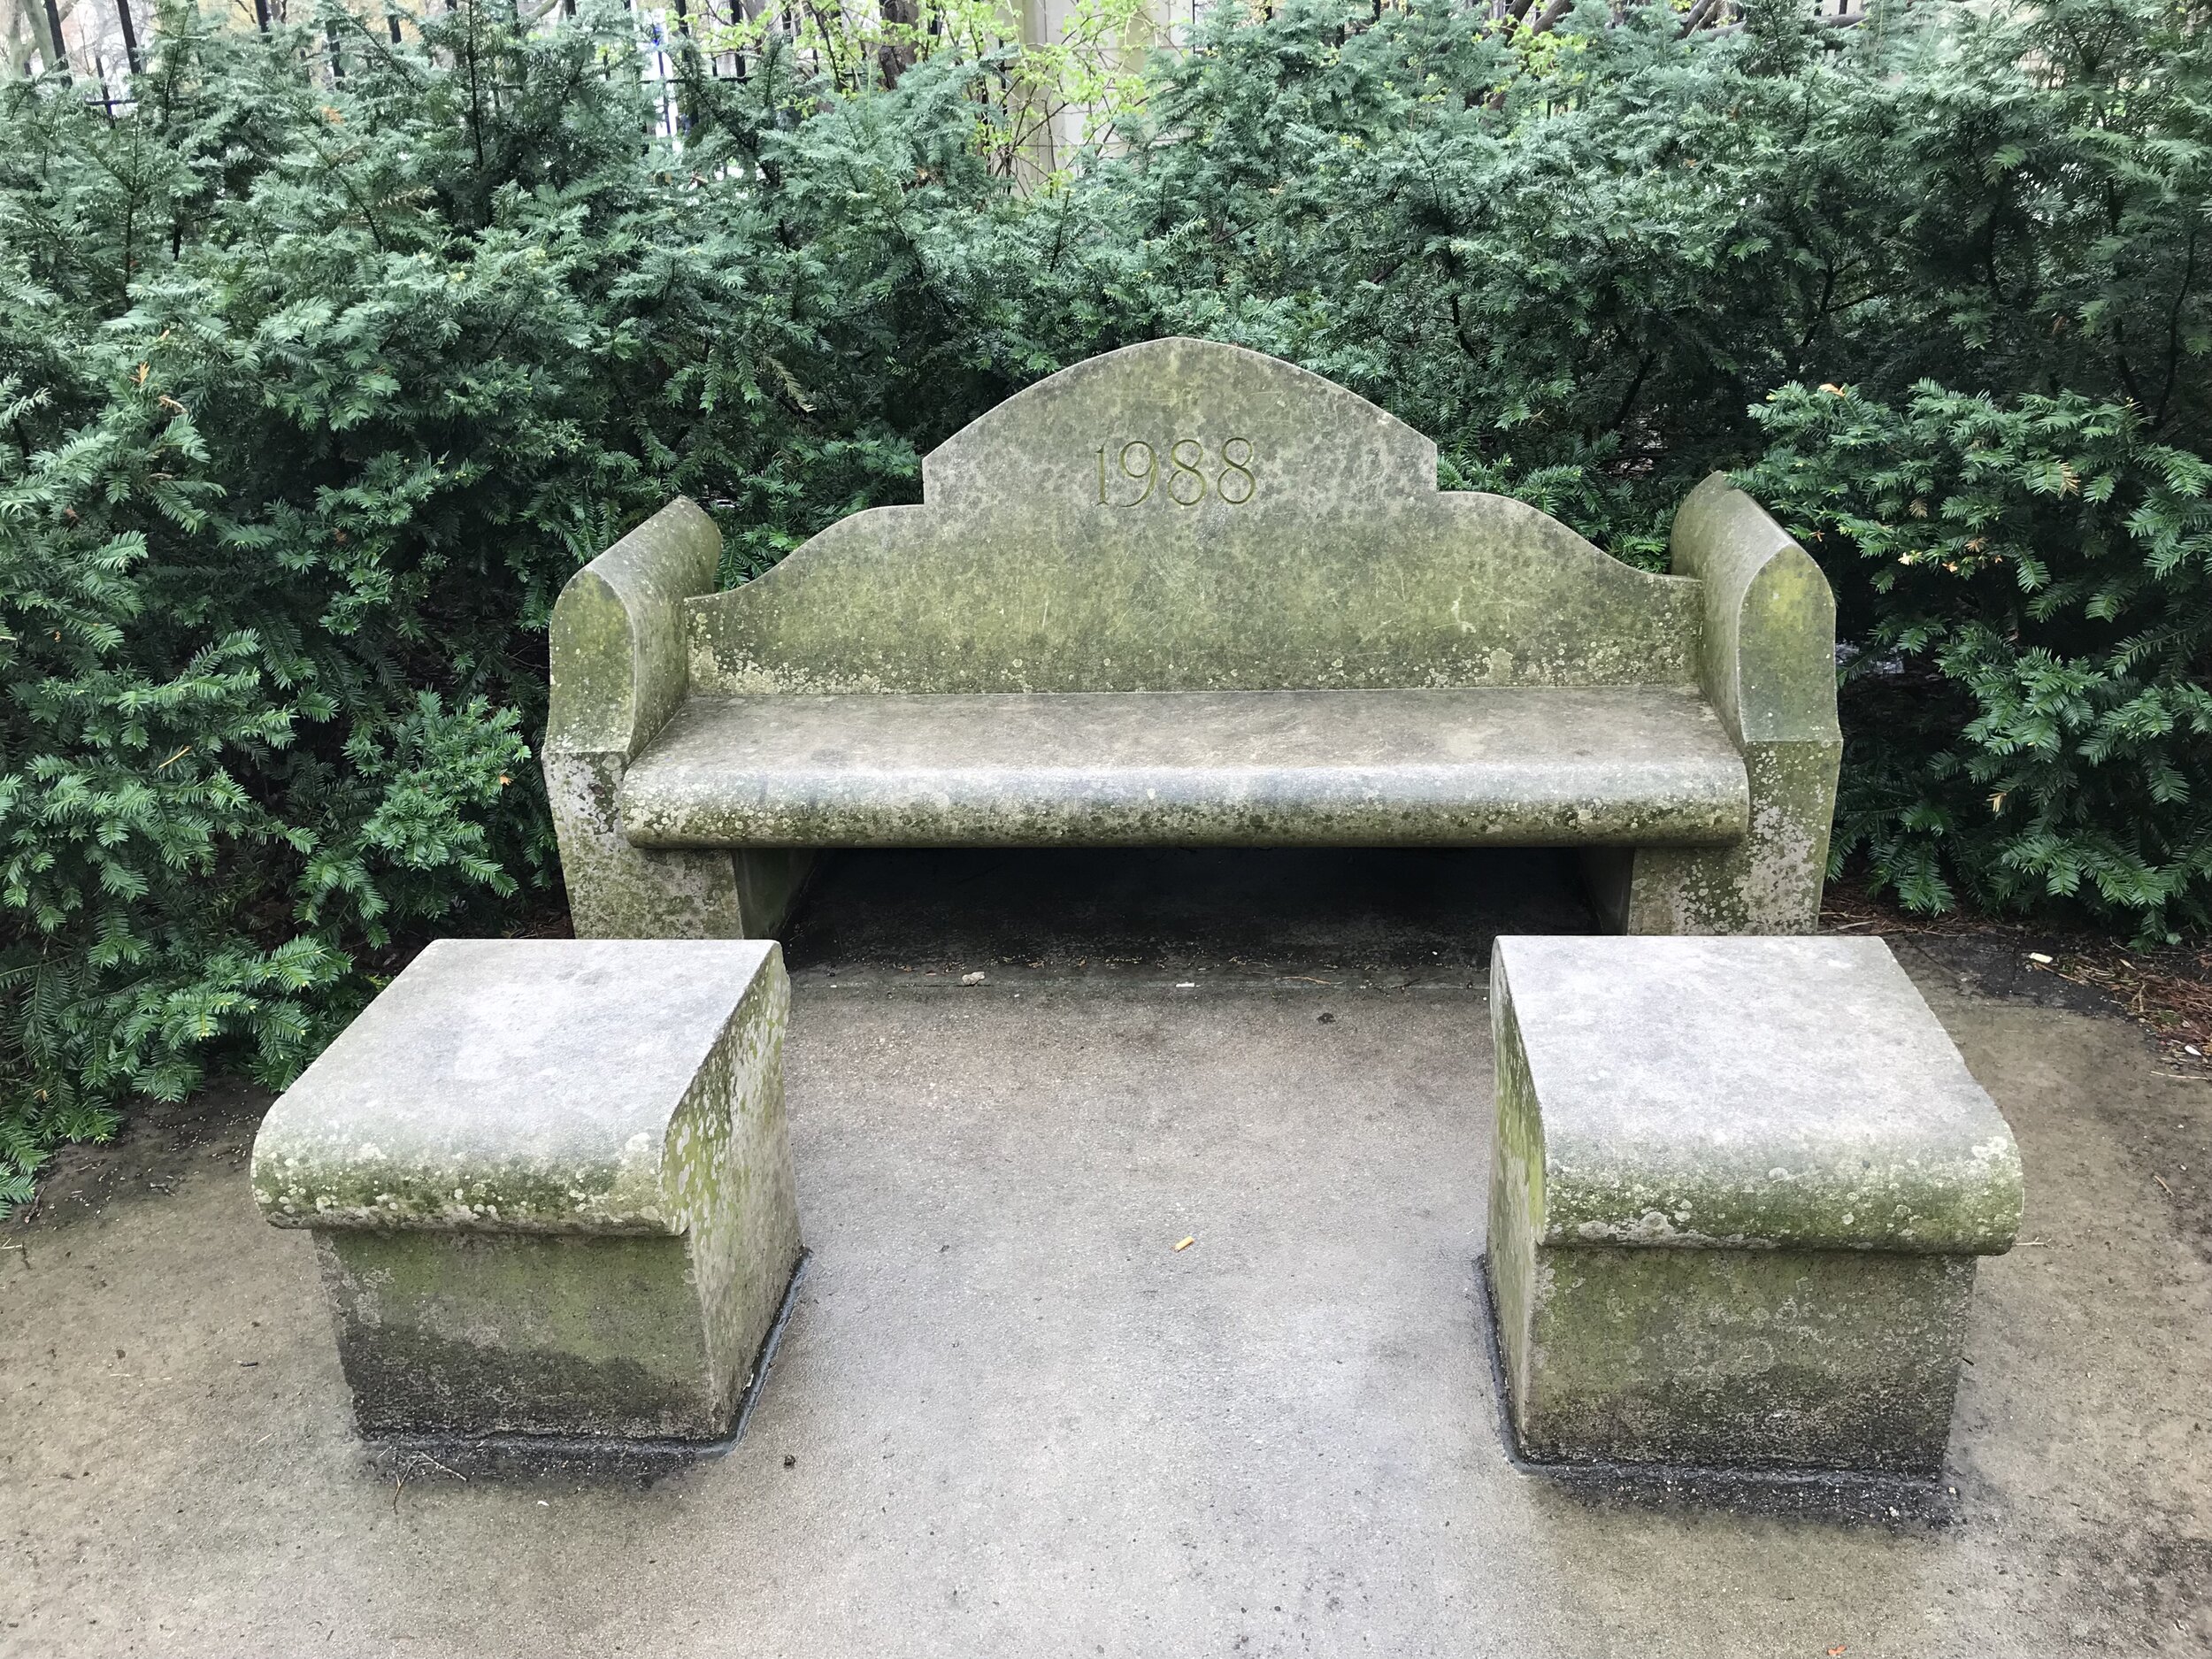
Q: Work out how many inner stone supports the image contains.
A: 2